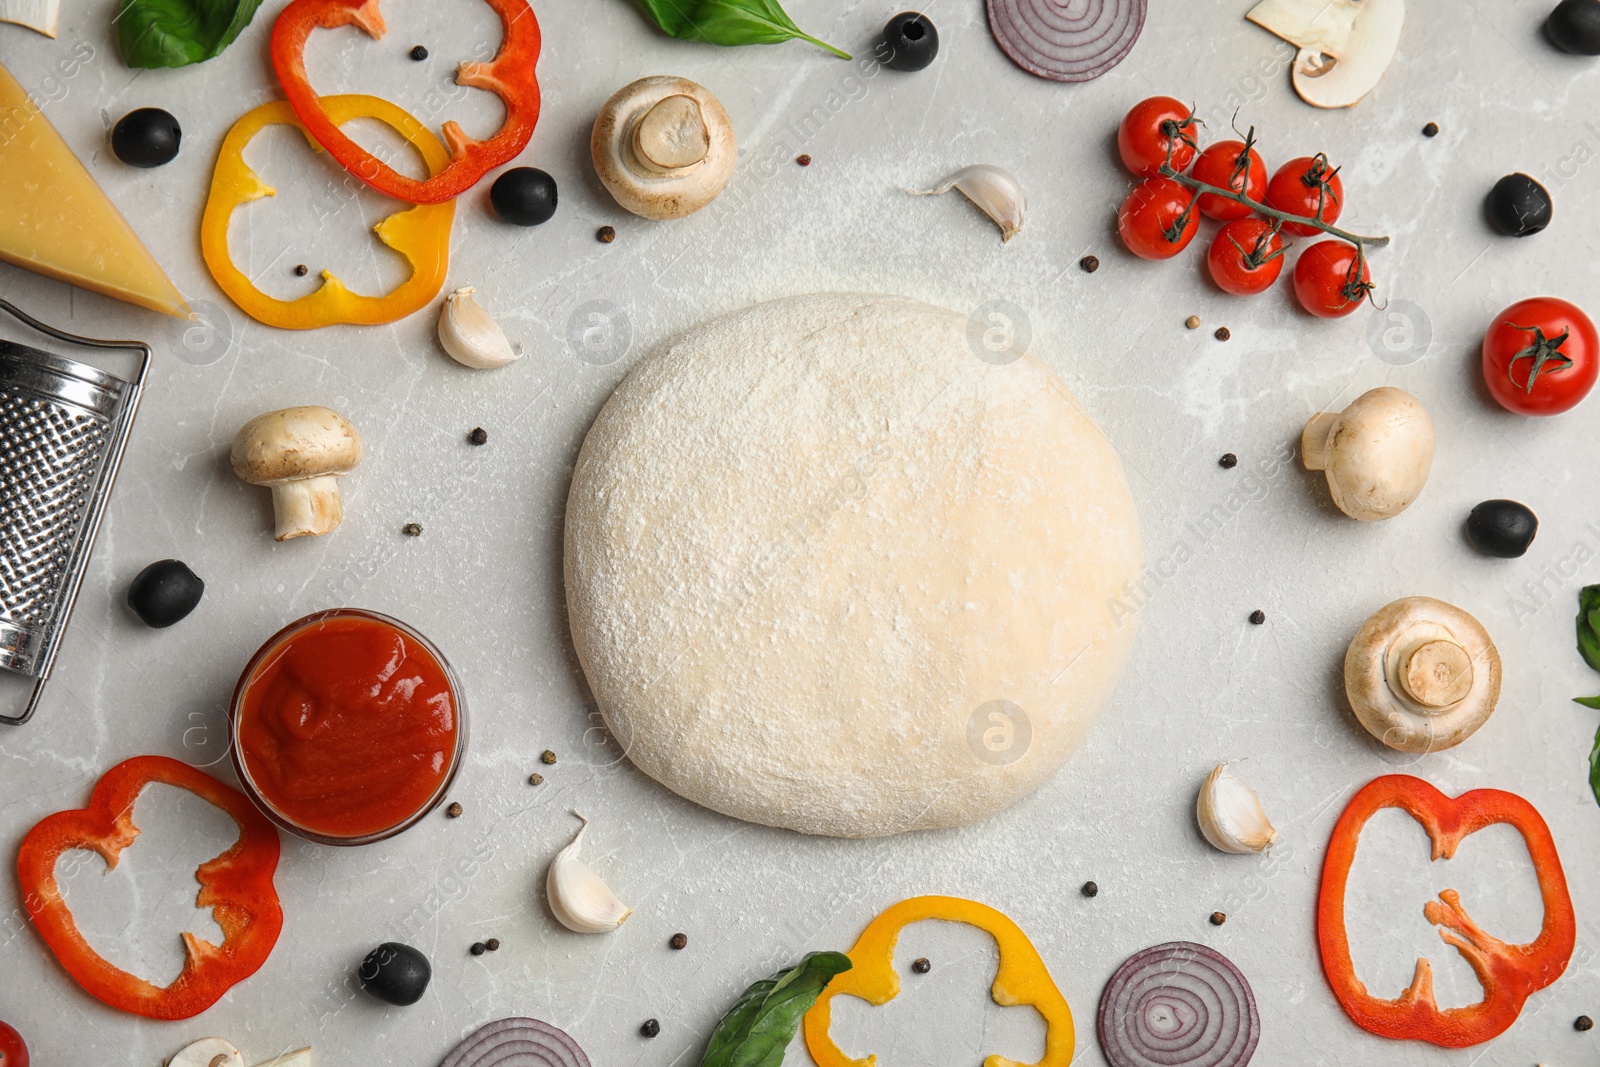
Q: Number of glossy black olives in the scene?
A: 8